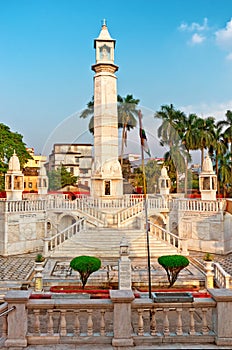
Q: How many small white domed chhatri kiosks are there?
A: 4